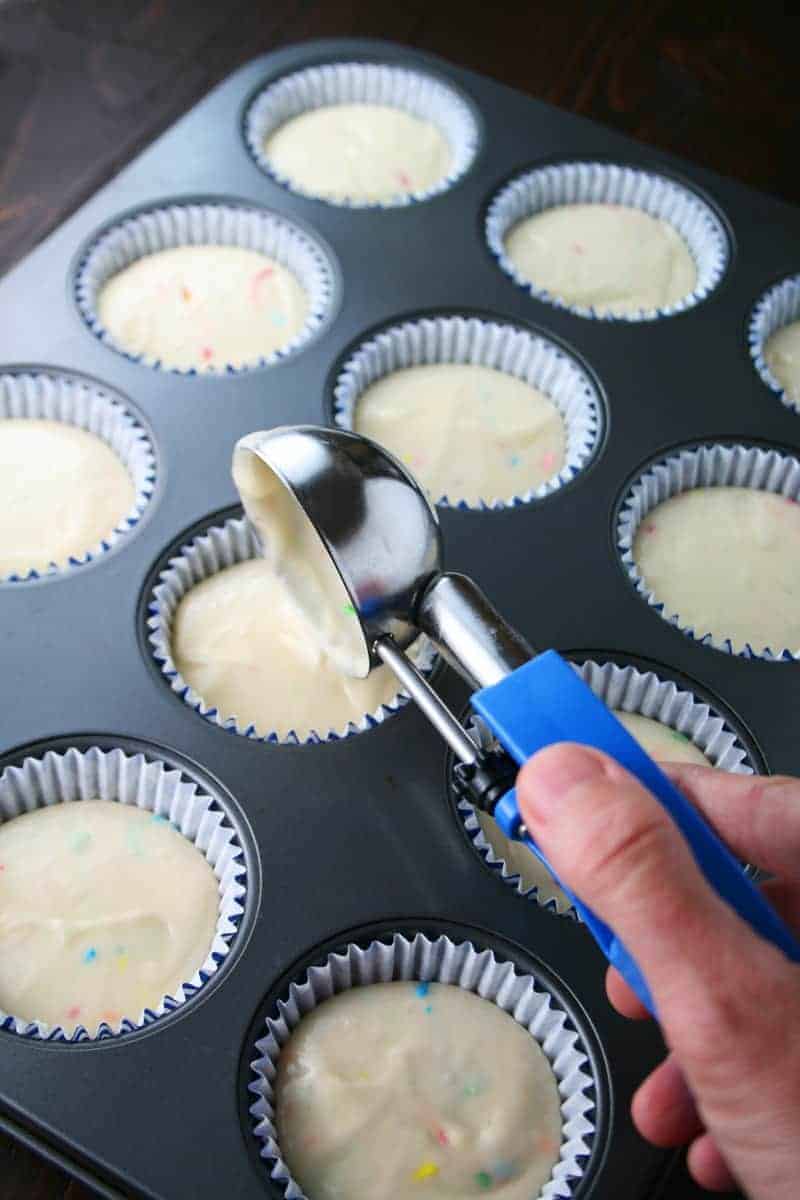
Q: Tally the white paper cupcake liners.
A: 11